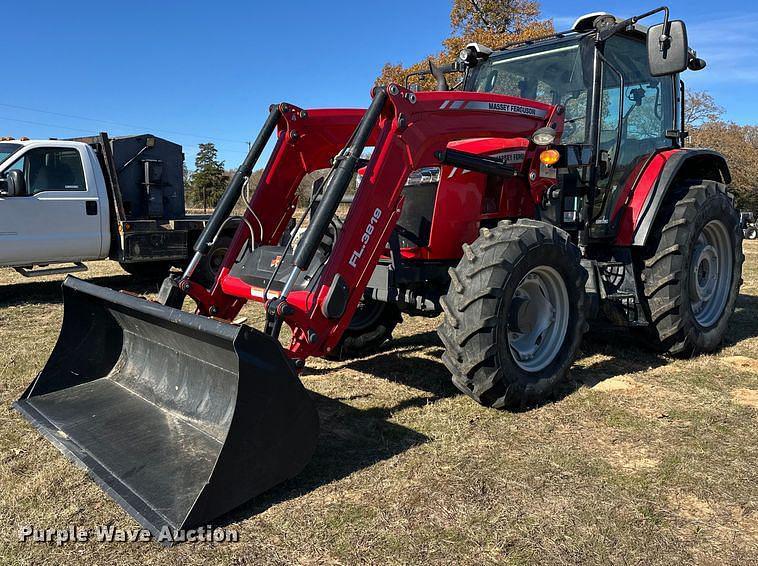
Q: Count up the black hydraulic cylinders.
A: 3